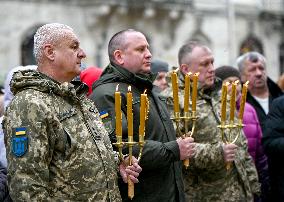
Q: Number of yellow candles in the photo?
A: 9